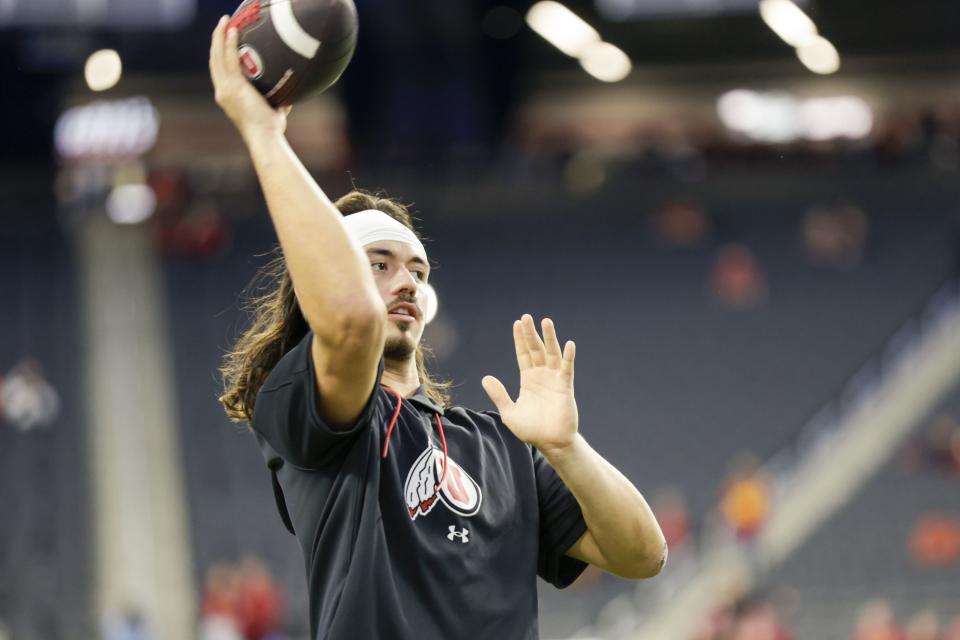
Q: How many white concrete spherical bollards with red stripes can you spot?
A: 0